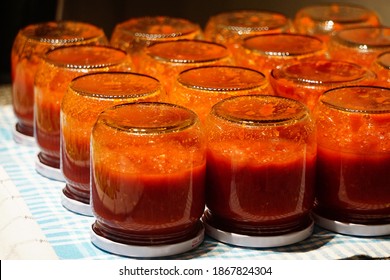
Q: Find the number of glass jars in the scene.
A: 15